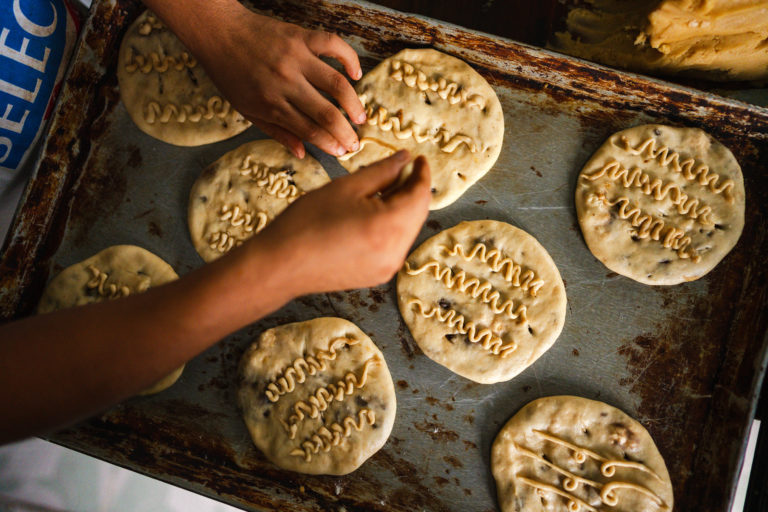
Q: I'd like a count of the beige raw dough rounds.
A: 8